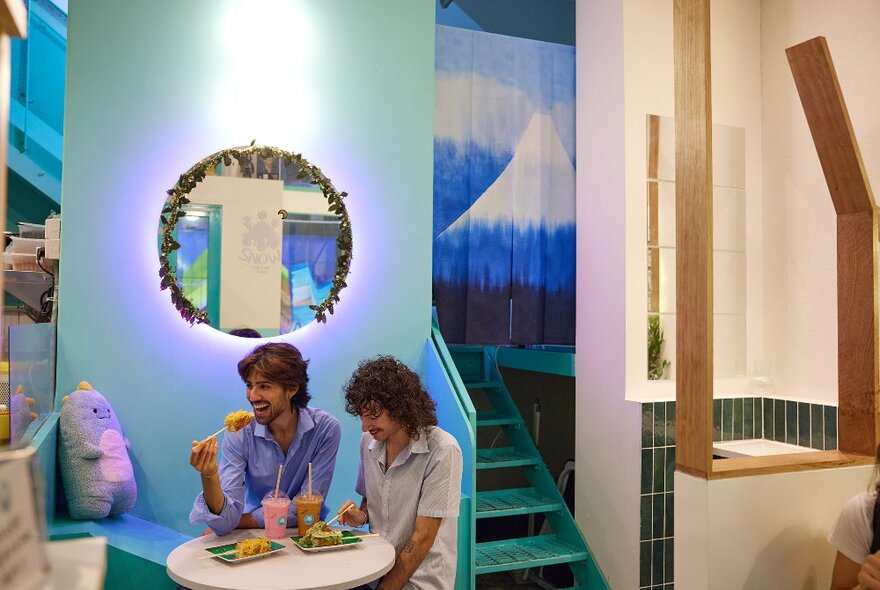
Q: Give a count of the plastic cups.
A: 2